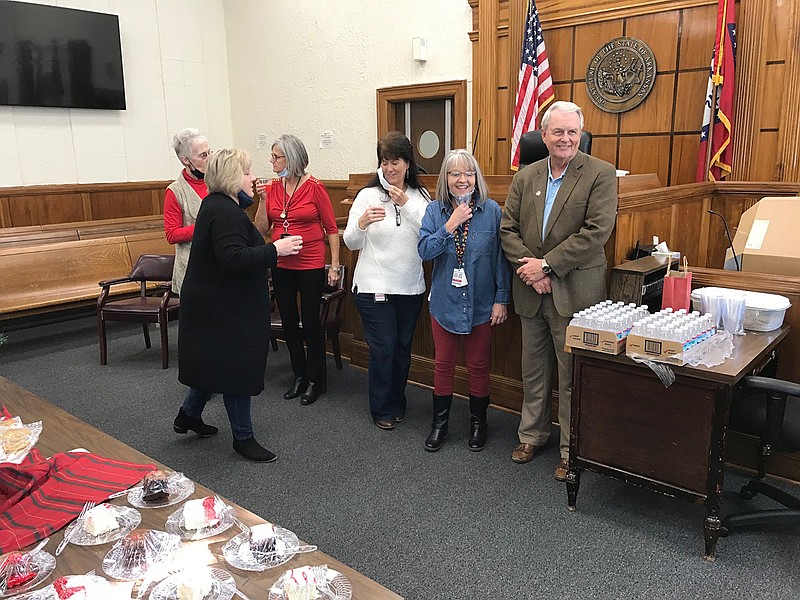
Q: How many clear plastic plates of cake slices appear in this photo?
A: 9